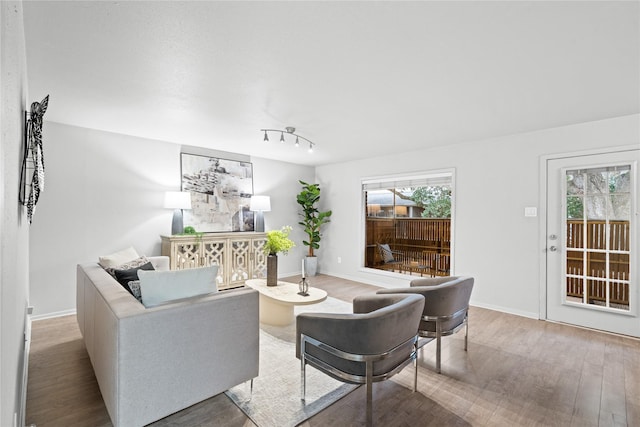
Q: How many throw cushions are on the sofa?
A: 5